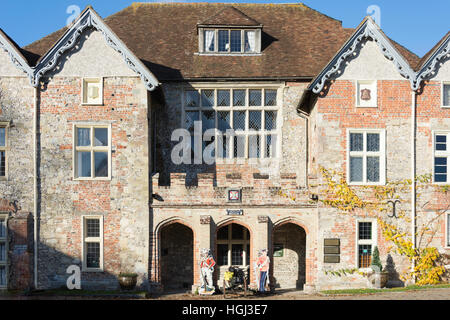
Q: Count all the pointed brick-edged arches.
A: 3